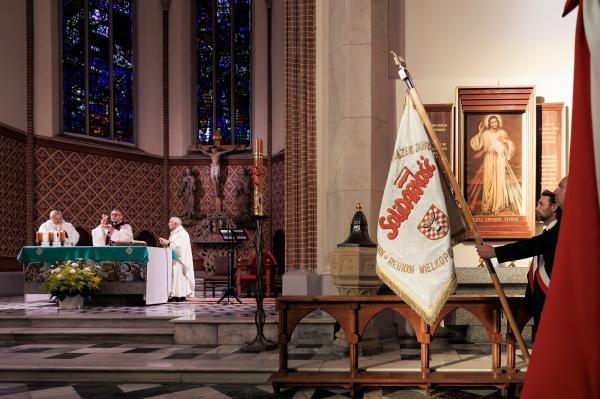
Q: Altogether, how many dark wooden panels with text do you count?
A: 2